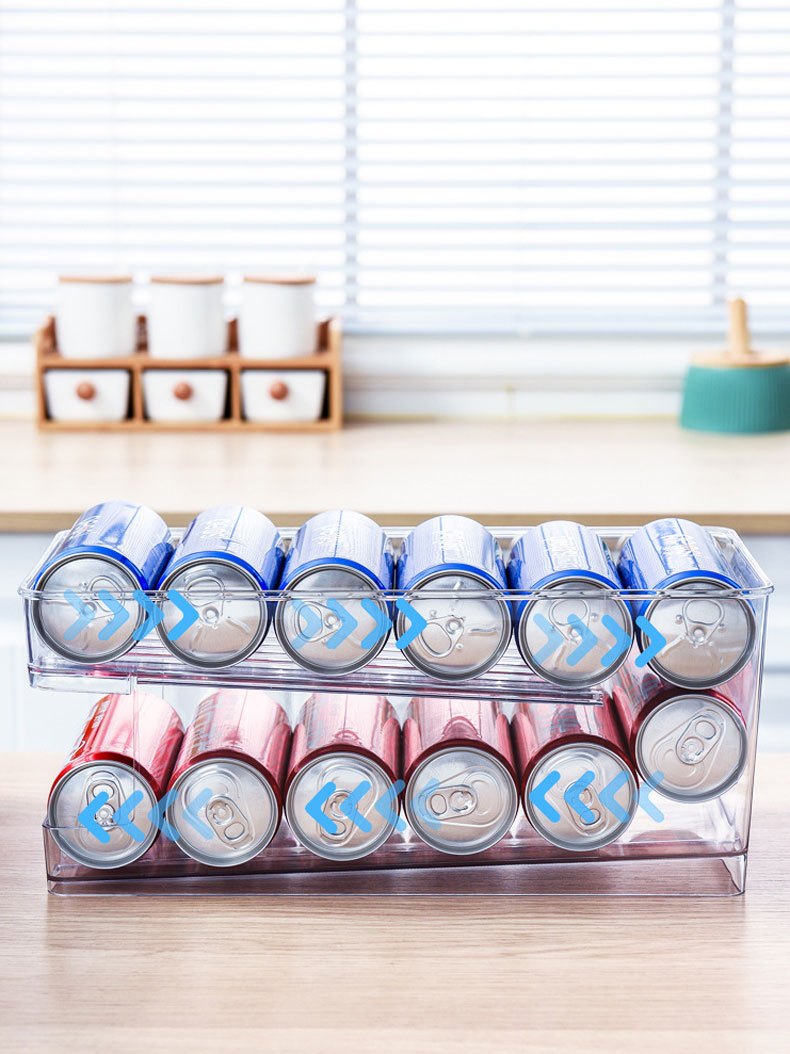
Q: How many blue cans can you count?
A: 6